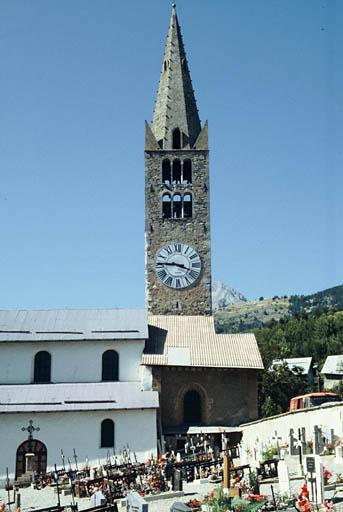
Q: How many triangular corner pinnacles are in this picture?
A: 2